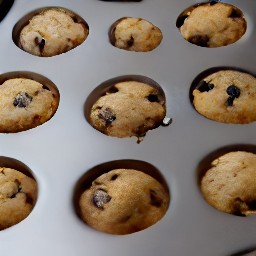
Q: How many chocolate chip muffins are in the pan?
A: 9